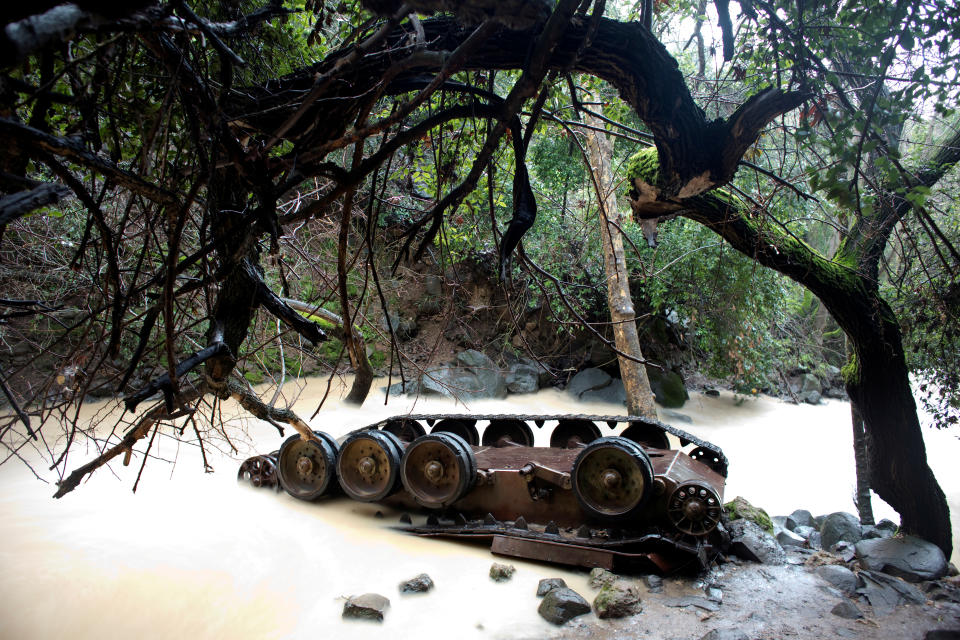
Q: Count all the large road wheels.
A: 9